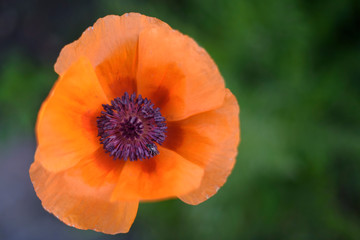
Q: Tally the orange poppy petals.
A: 6